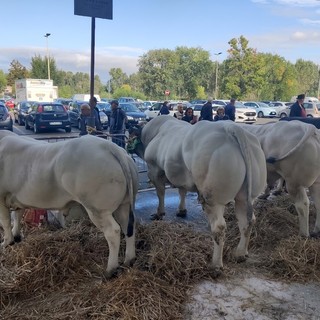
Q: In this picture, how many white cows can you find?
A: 3